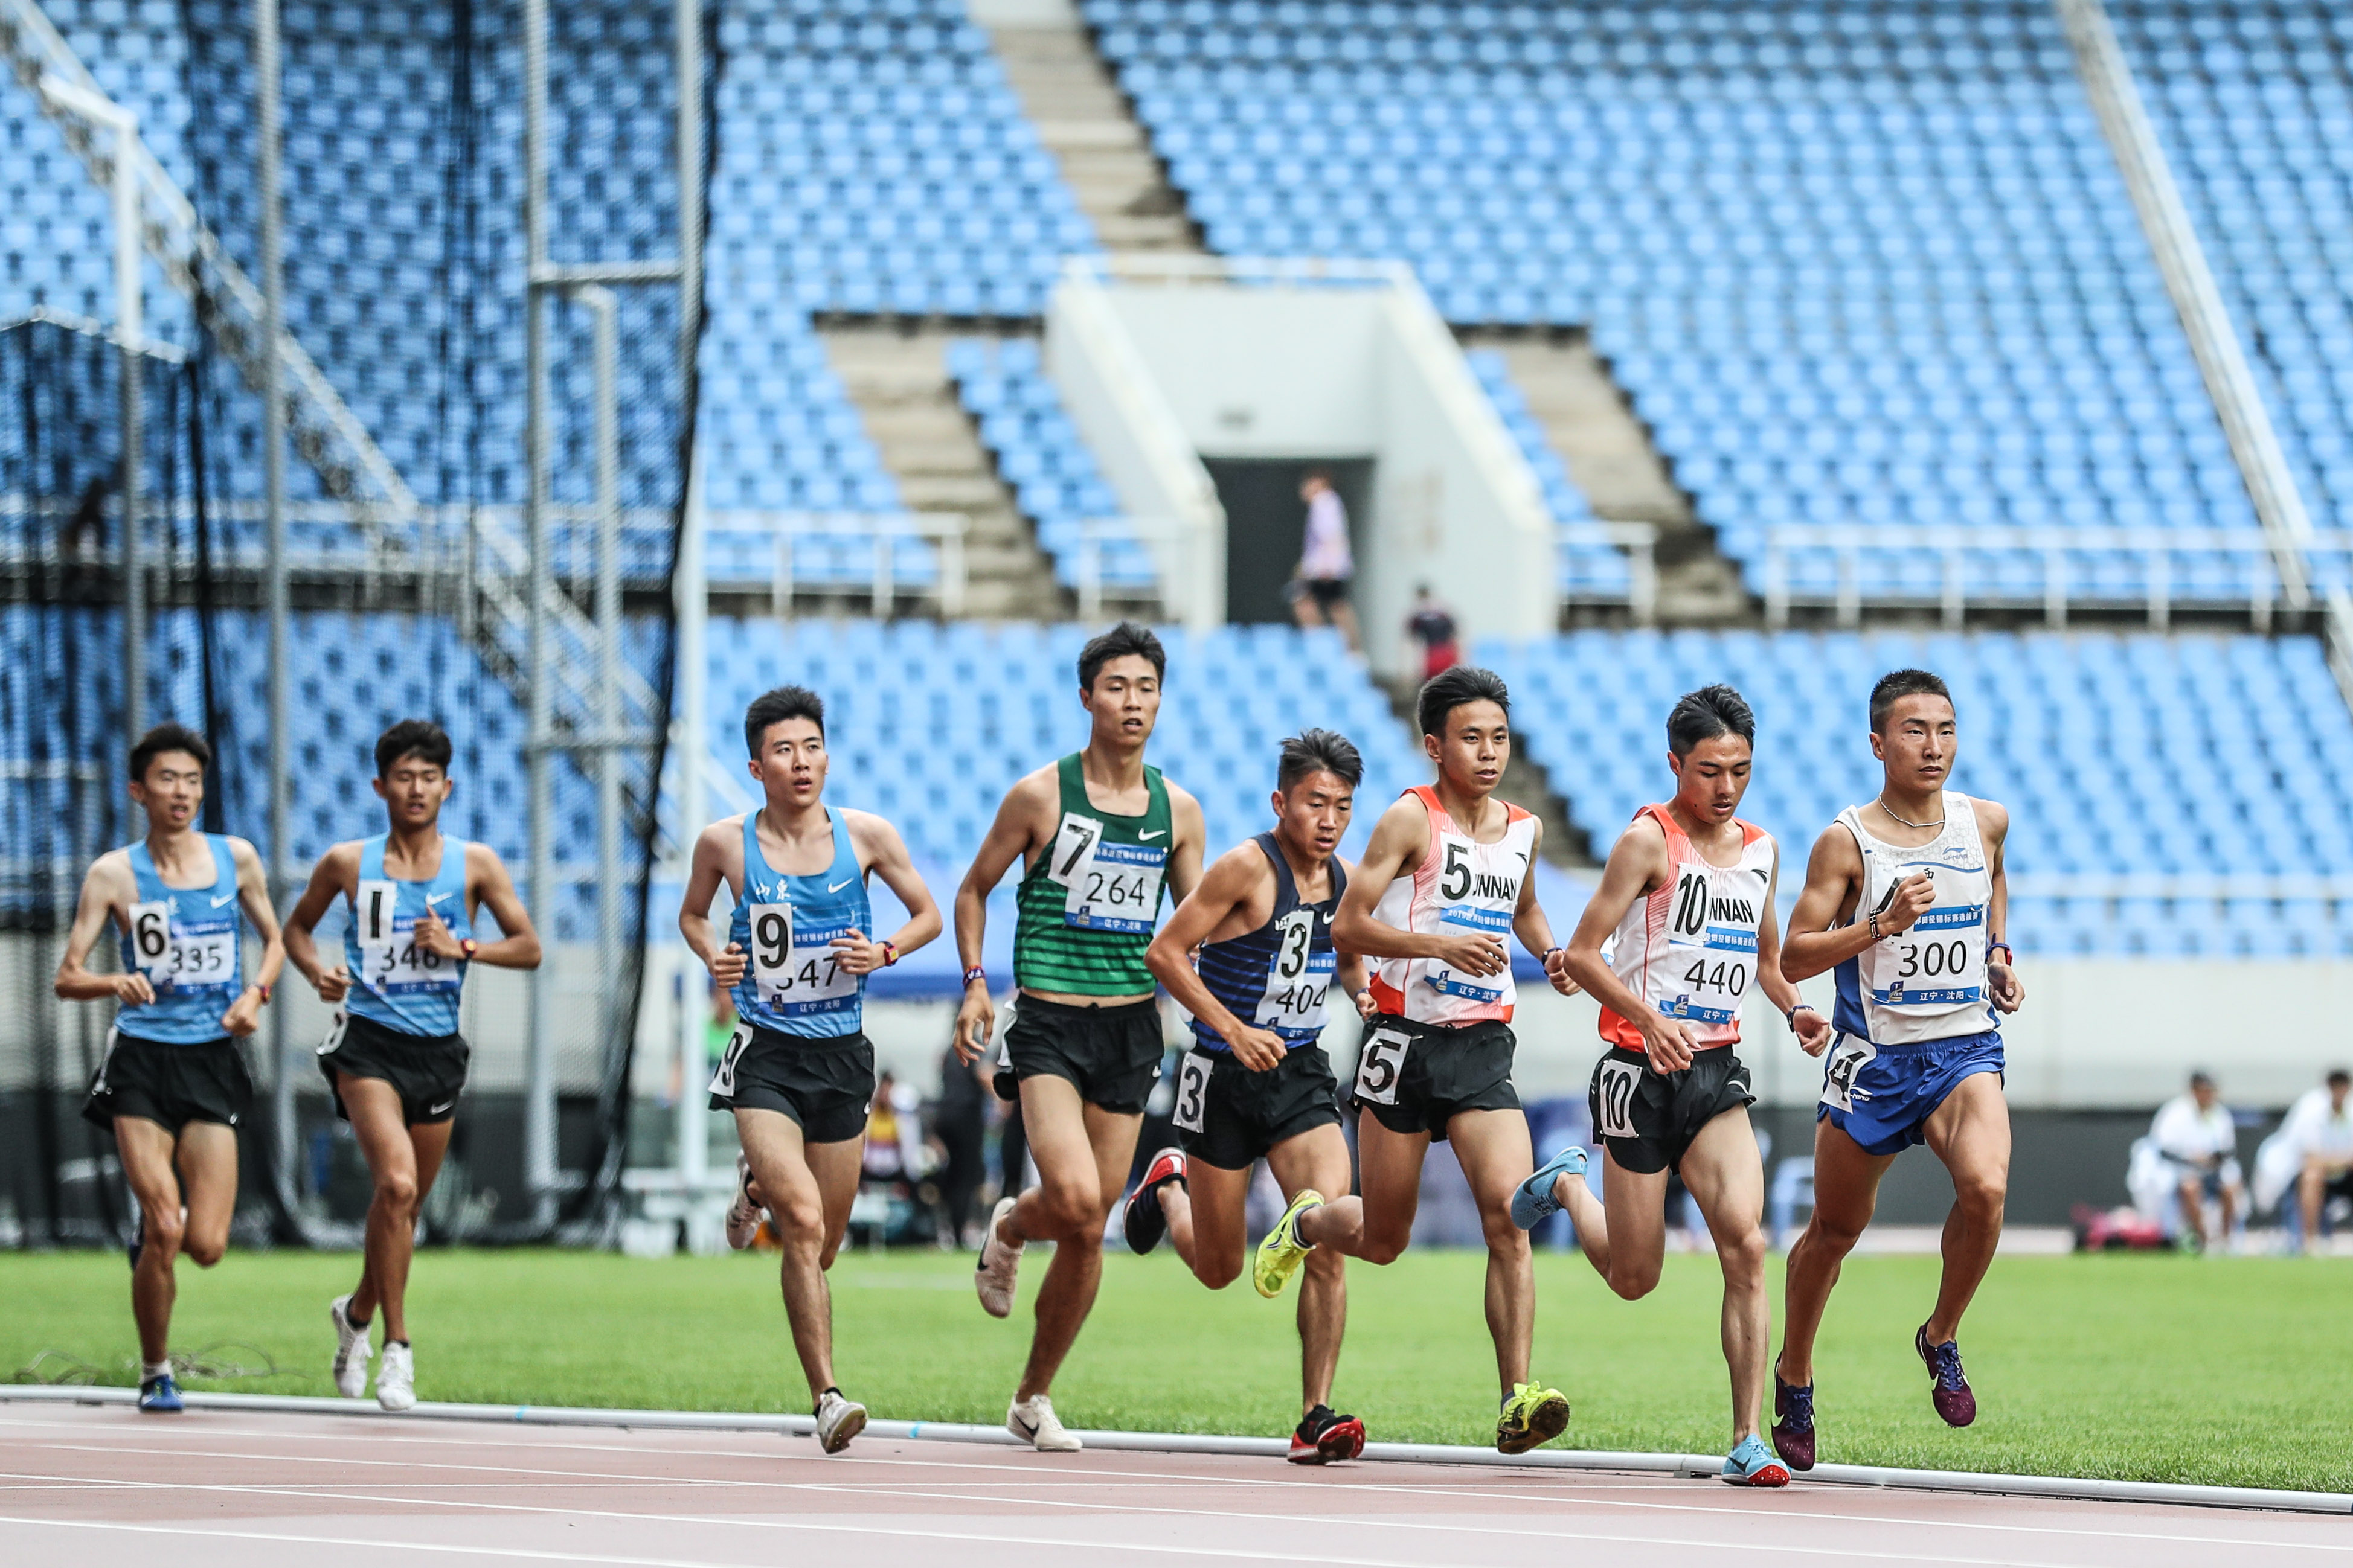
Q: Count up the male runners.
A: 8